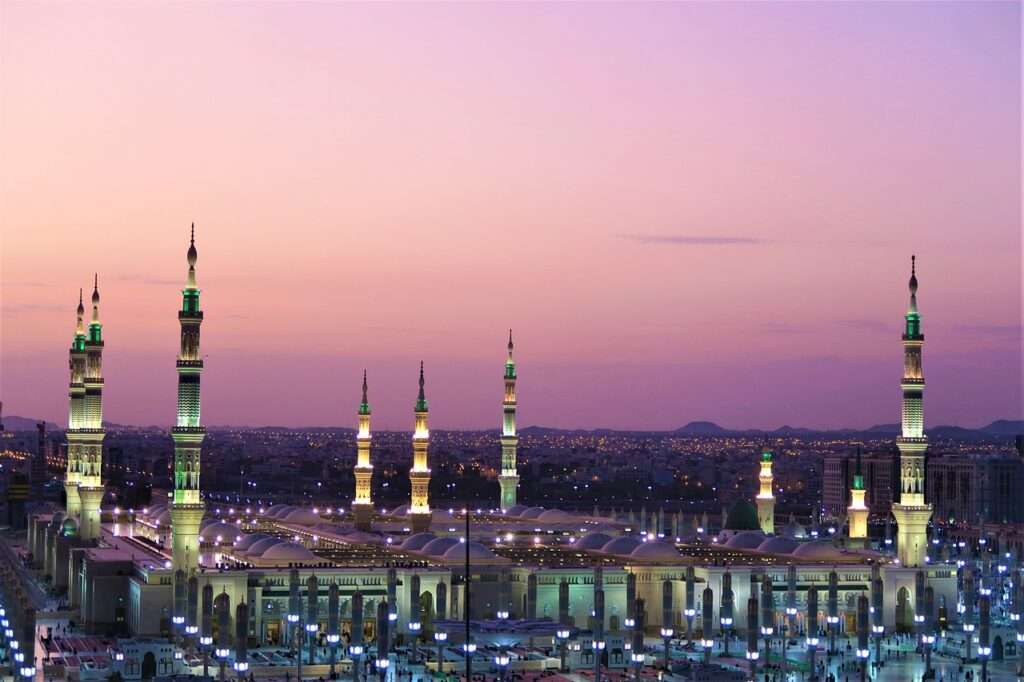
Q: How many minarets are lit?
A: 9